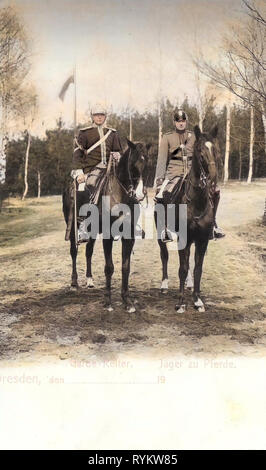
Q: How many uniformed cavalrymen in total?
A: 2